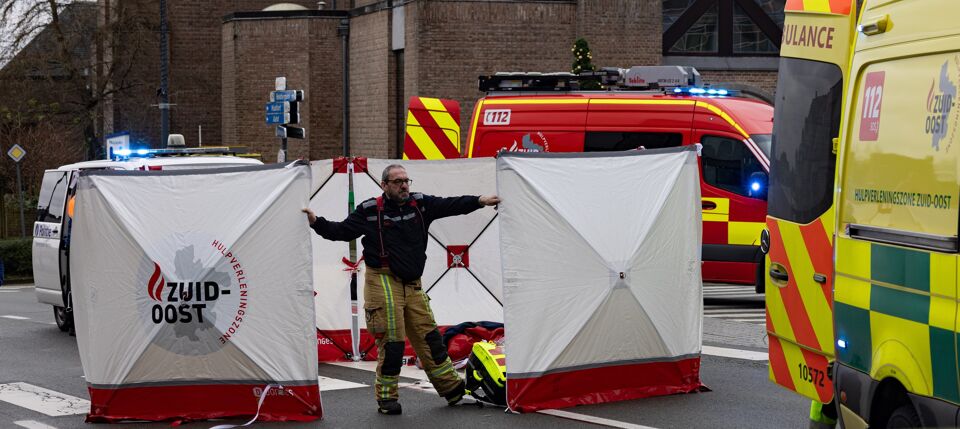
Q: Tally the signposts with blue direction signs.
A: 1